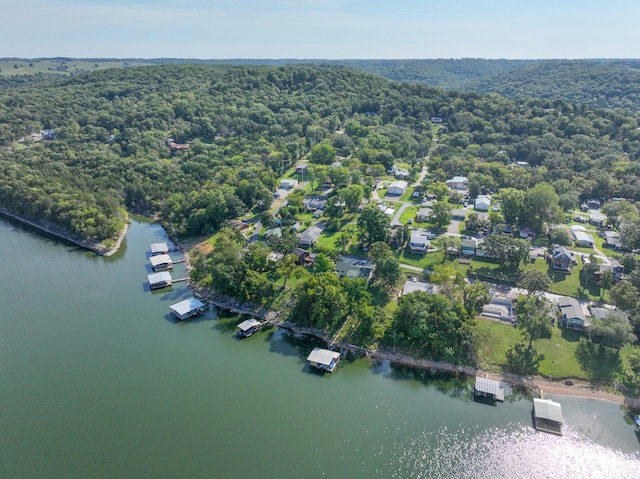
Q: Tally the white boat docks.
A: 8